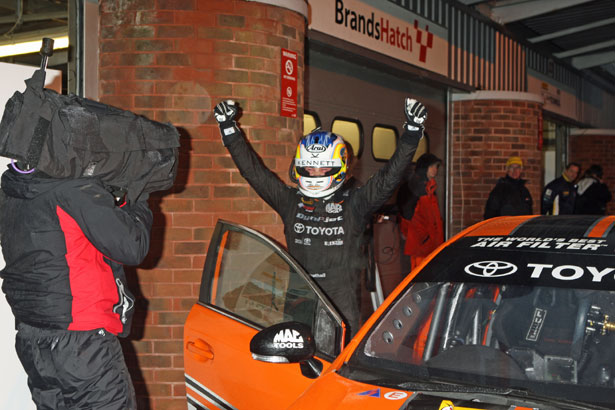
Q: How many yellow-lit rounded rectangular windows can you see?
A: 4